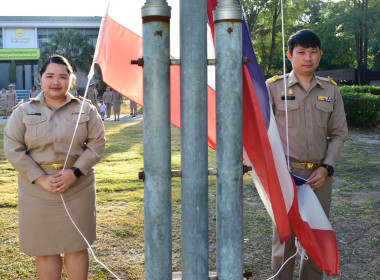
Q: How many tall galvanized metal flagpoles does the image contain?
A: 3